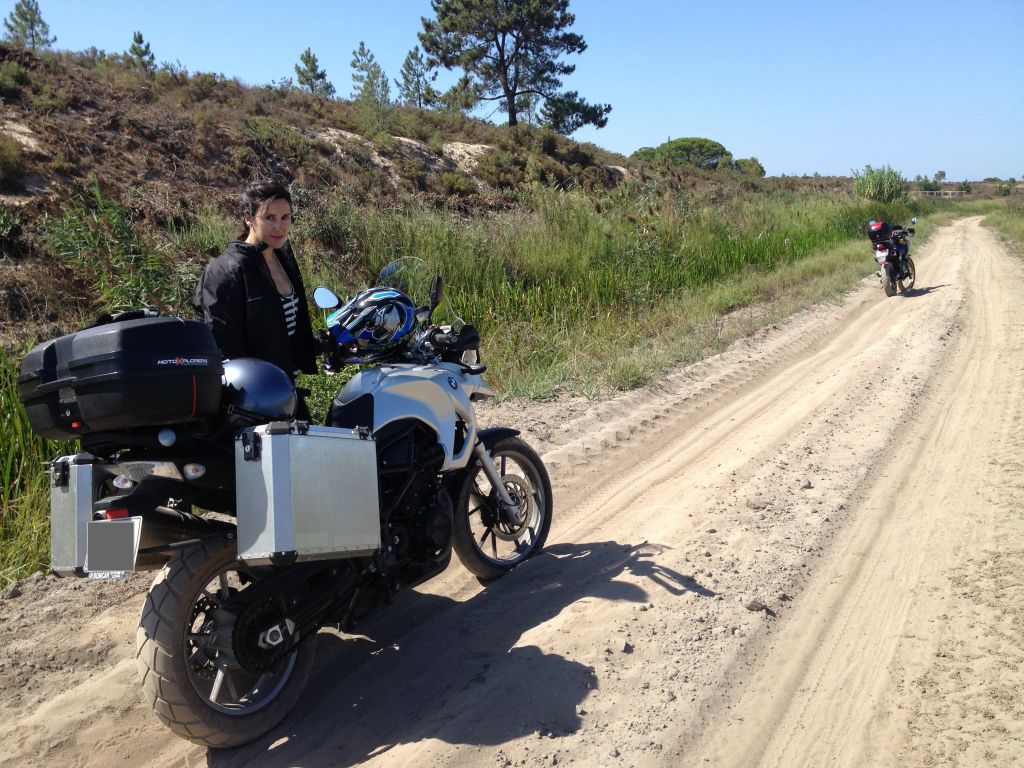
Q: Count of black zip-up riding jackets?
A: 1